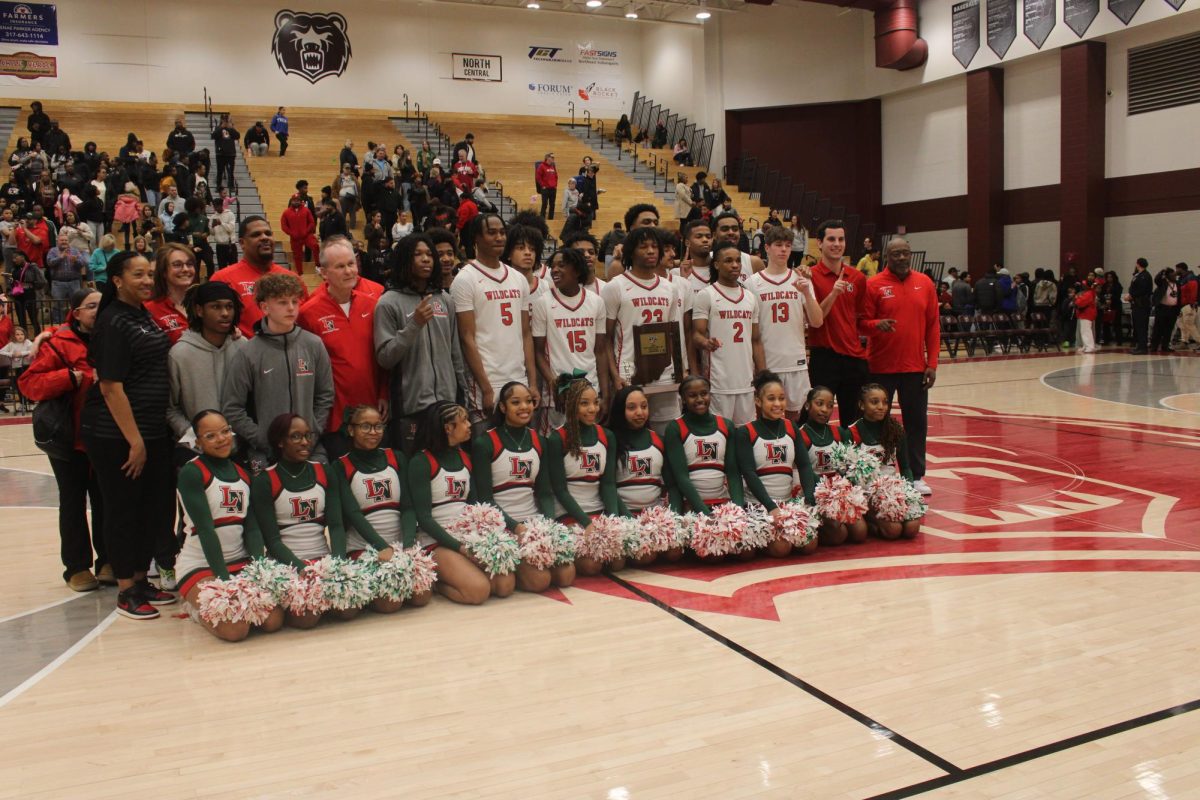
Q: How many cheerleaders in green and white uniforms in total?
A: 11